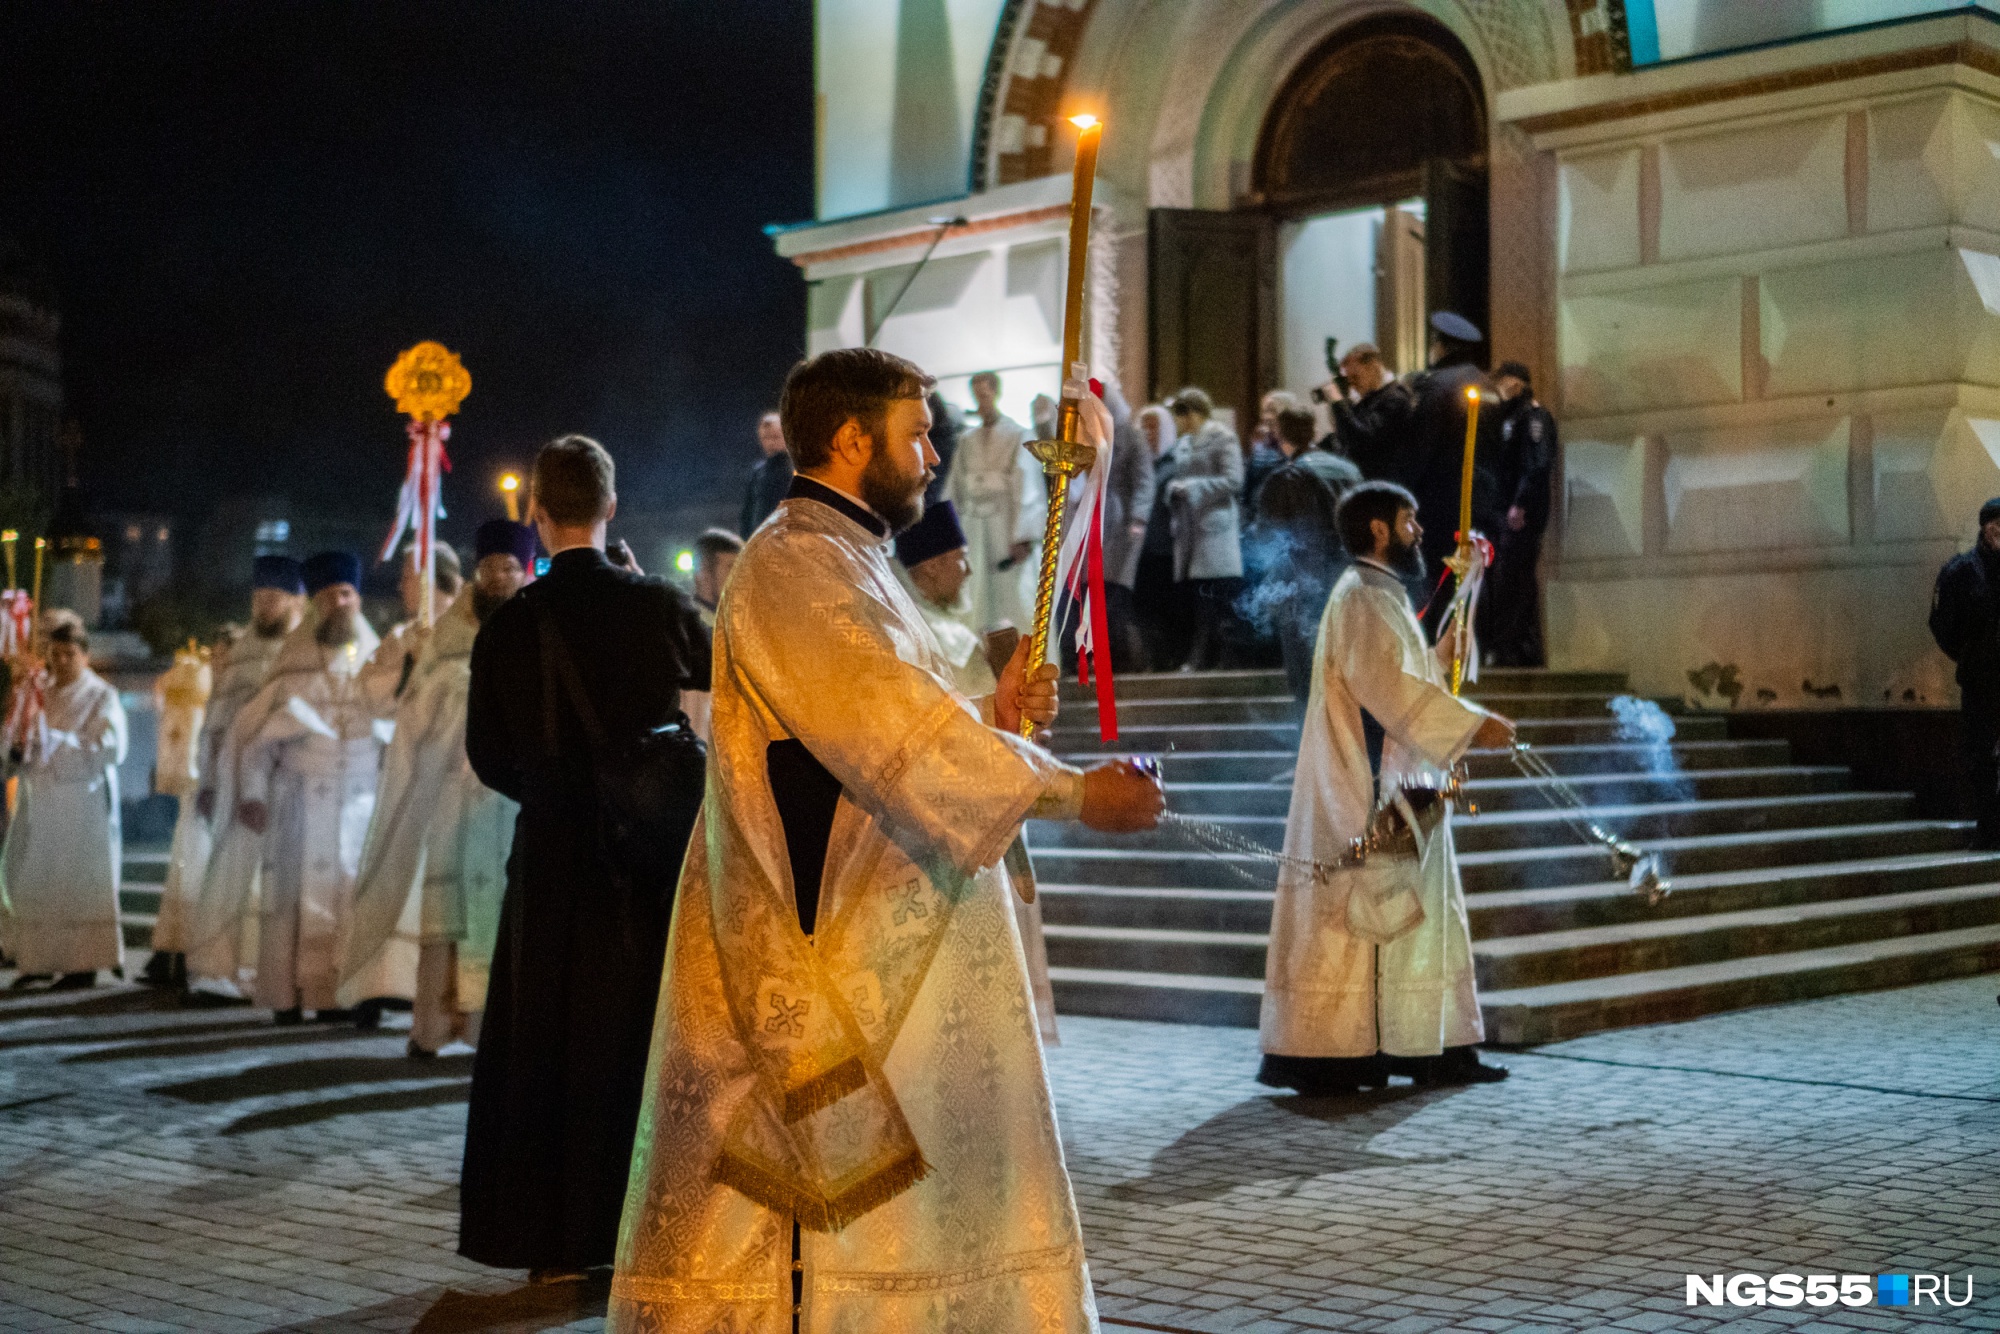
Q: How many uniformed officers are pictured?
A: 3